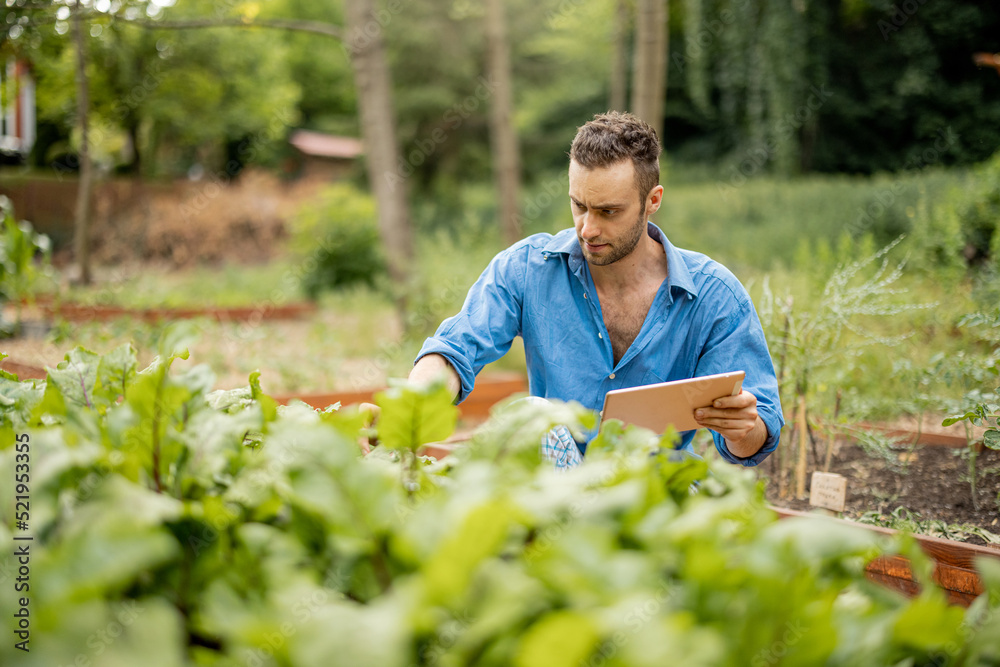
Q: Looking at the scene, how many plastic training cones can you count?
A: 0